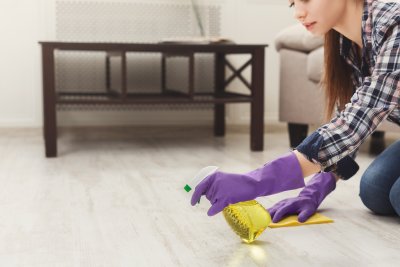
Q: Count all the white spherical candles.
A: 0